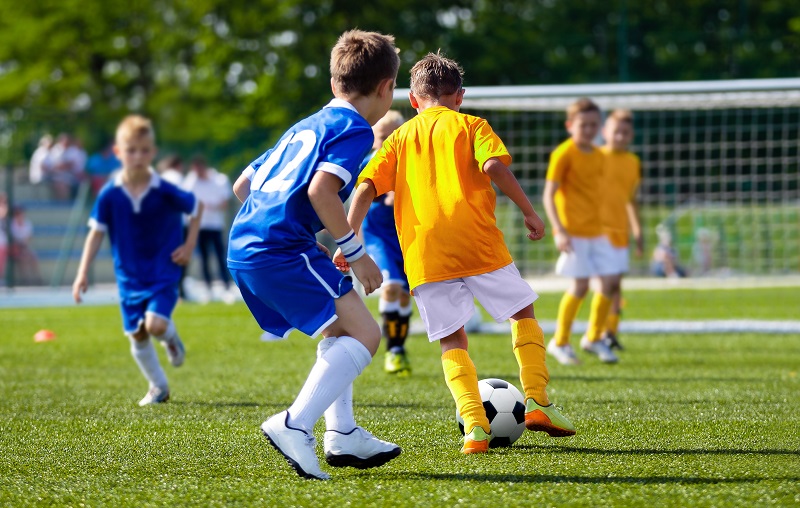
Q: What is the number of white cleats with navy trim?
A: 2